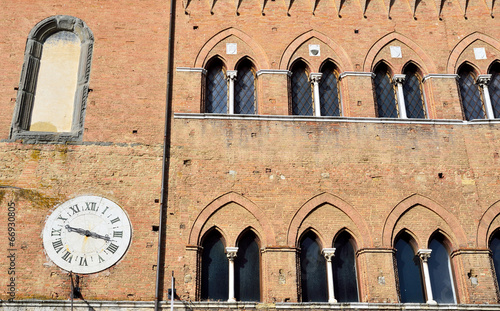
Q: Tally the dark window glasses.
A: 15